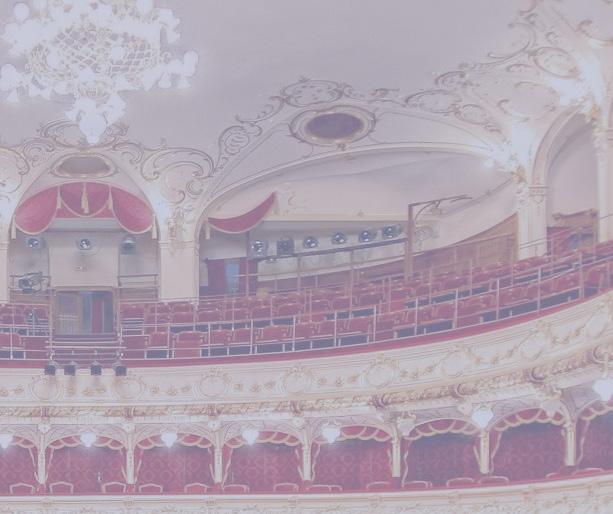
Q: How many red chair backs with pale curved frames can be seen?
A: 14